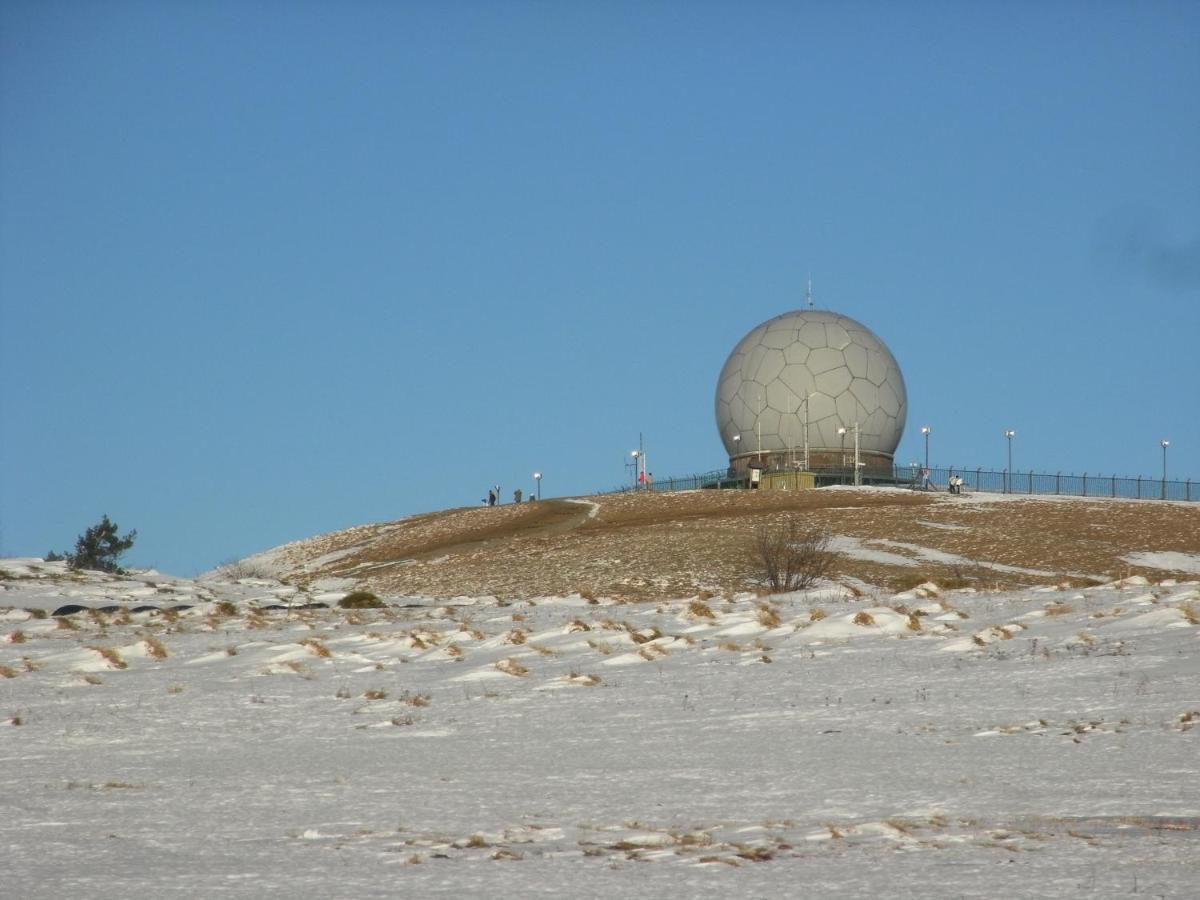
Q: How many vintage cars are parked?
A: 0